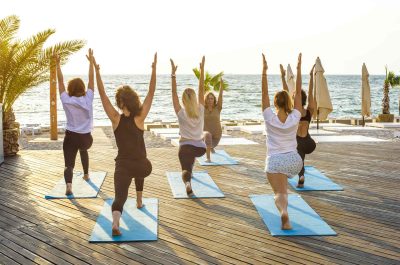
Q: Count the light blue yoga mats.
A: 6